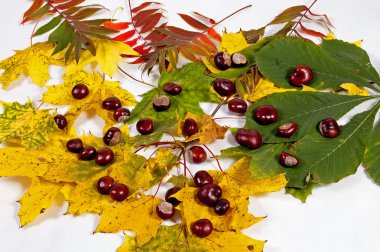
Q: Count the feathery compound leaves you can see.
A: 4